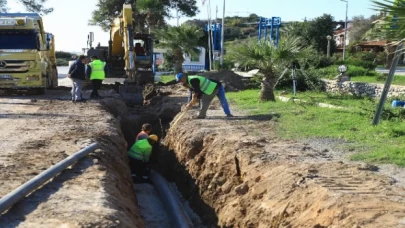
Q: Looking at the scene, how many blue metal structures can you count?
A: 2